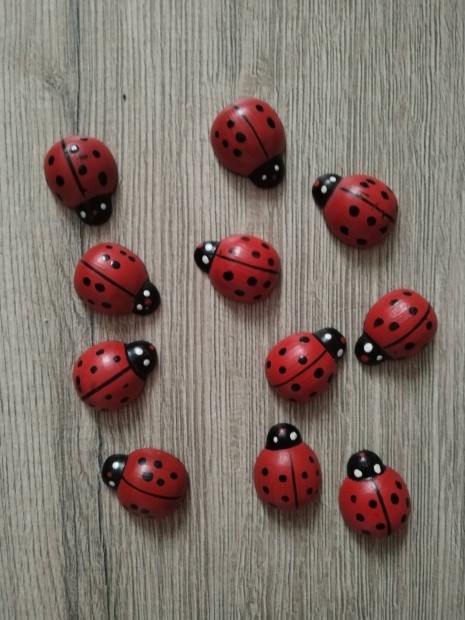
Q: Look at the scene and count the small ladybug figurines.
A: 11